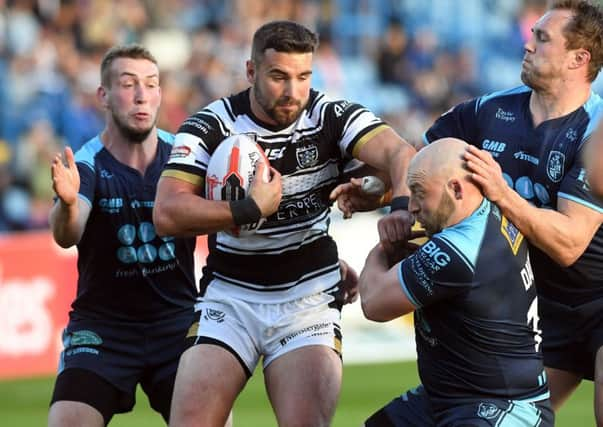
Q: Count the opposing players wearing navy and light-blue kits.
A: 3